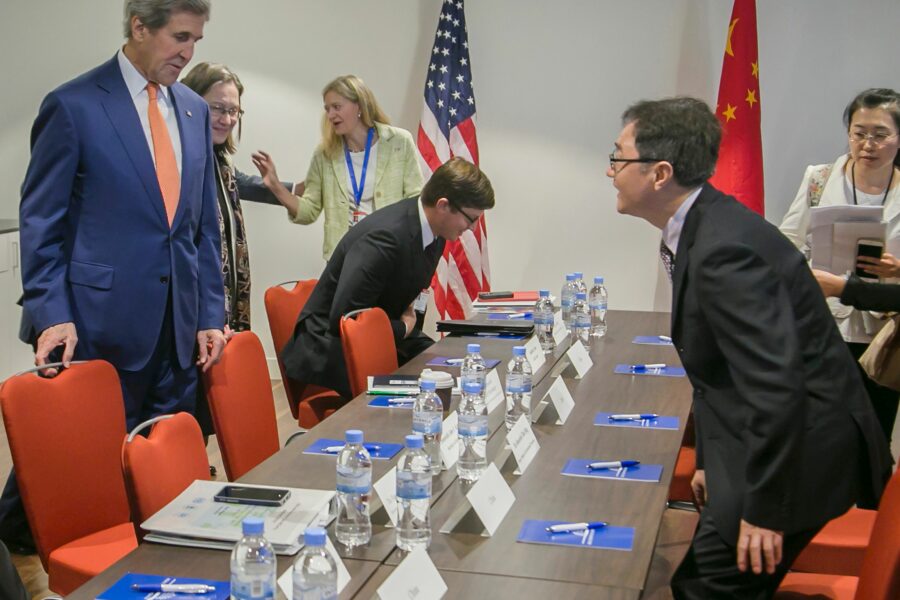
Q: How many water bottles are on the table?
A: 13